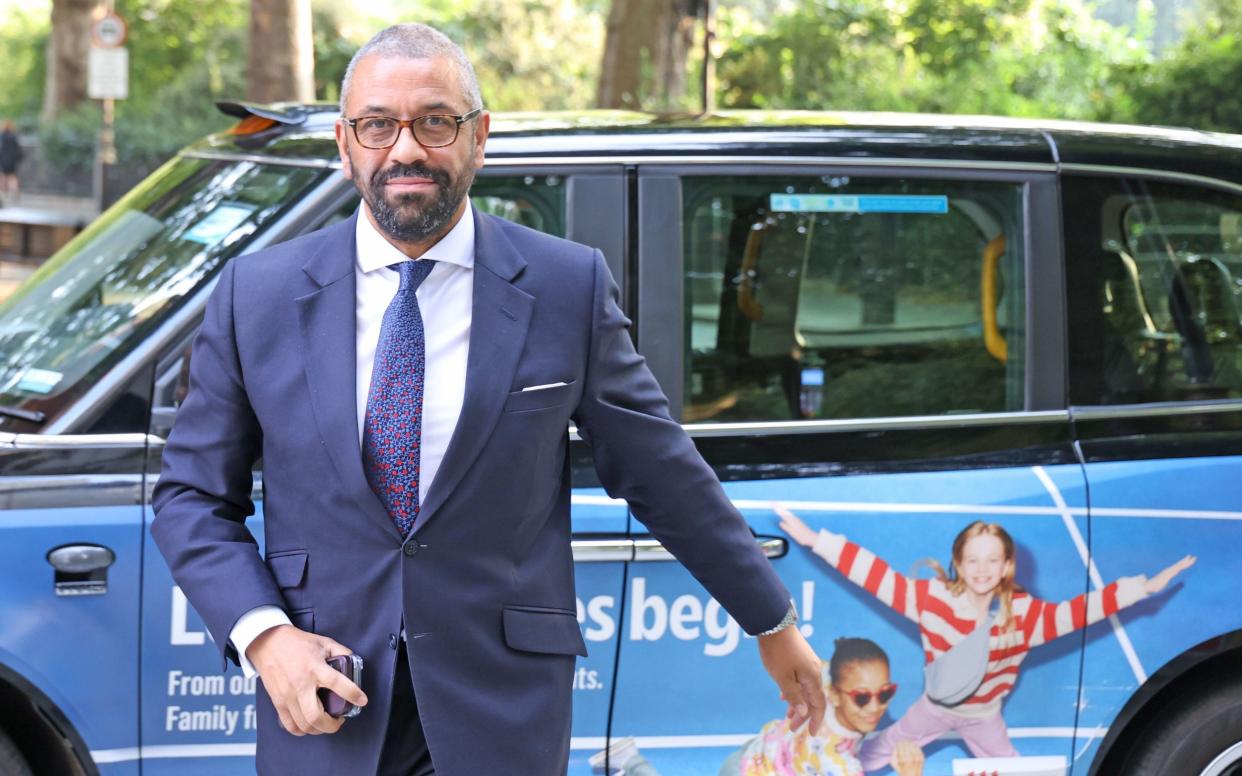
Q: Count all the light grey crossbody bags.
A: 1